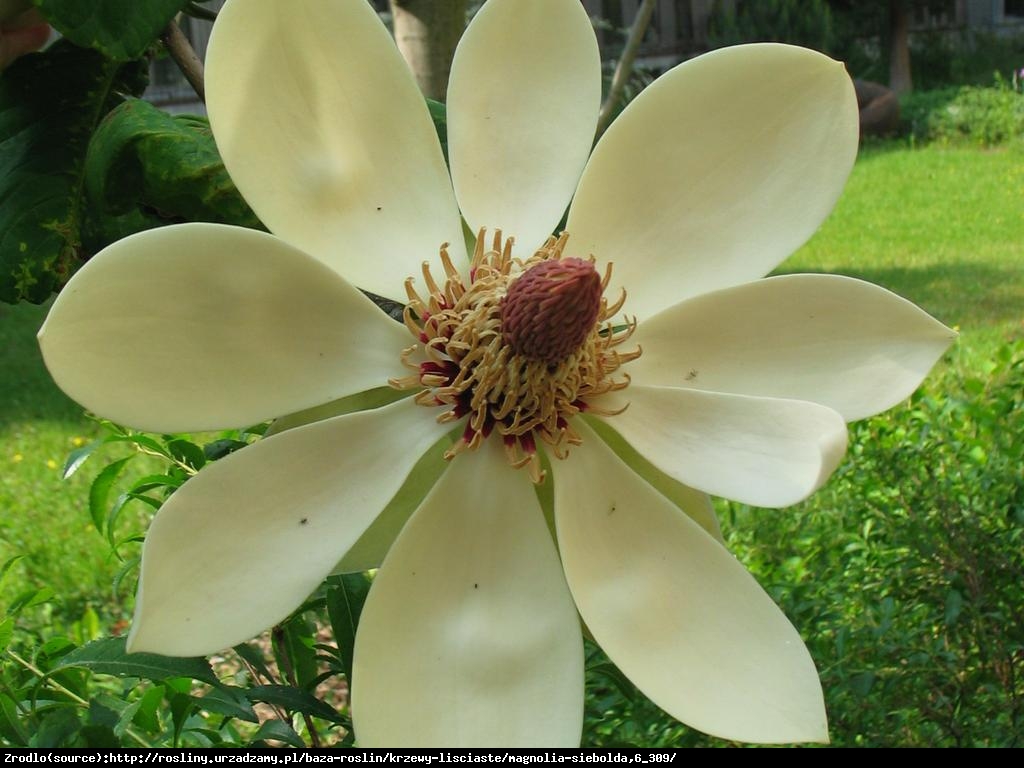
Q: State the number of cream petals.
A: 9